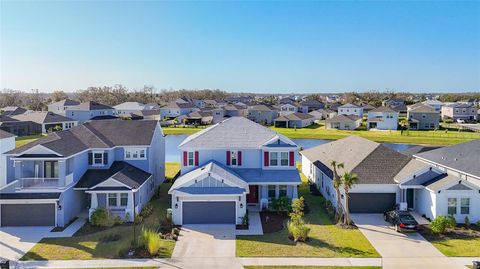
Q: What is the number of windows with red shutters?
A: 3